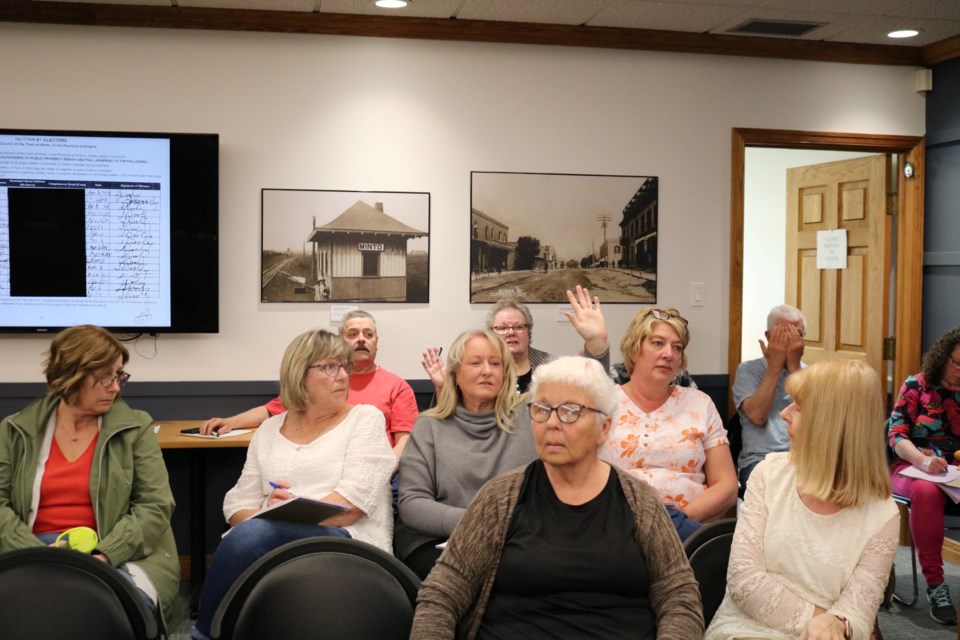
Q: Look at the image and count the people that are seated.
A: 10